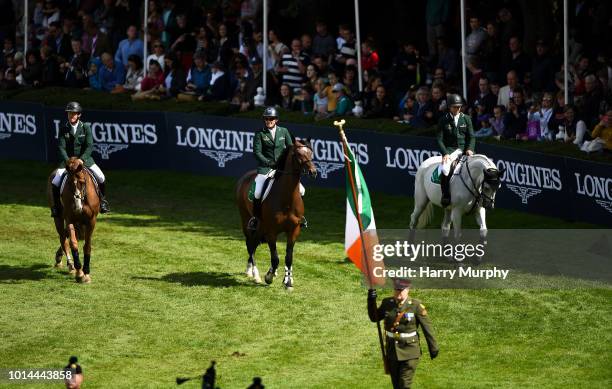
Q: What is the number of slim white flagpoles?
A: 6